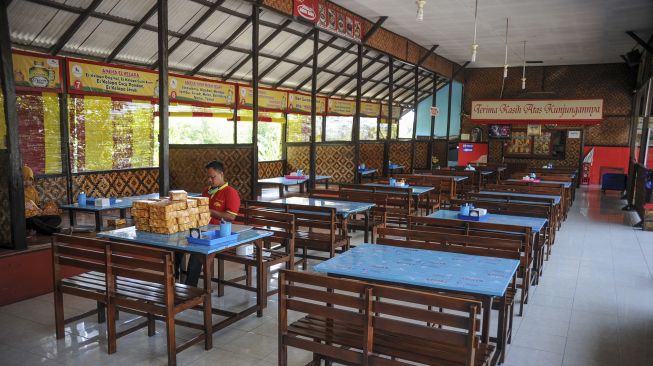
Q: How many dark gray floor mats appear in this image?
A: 0